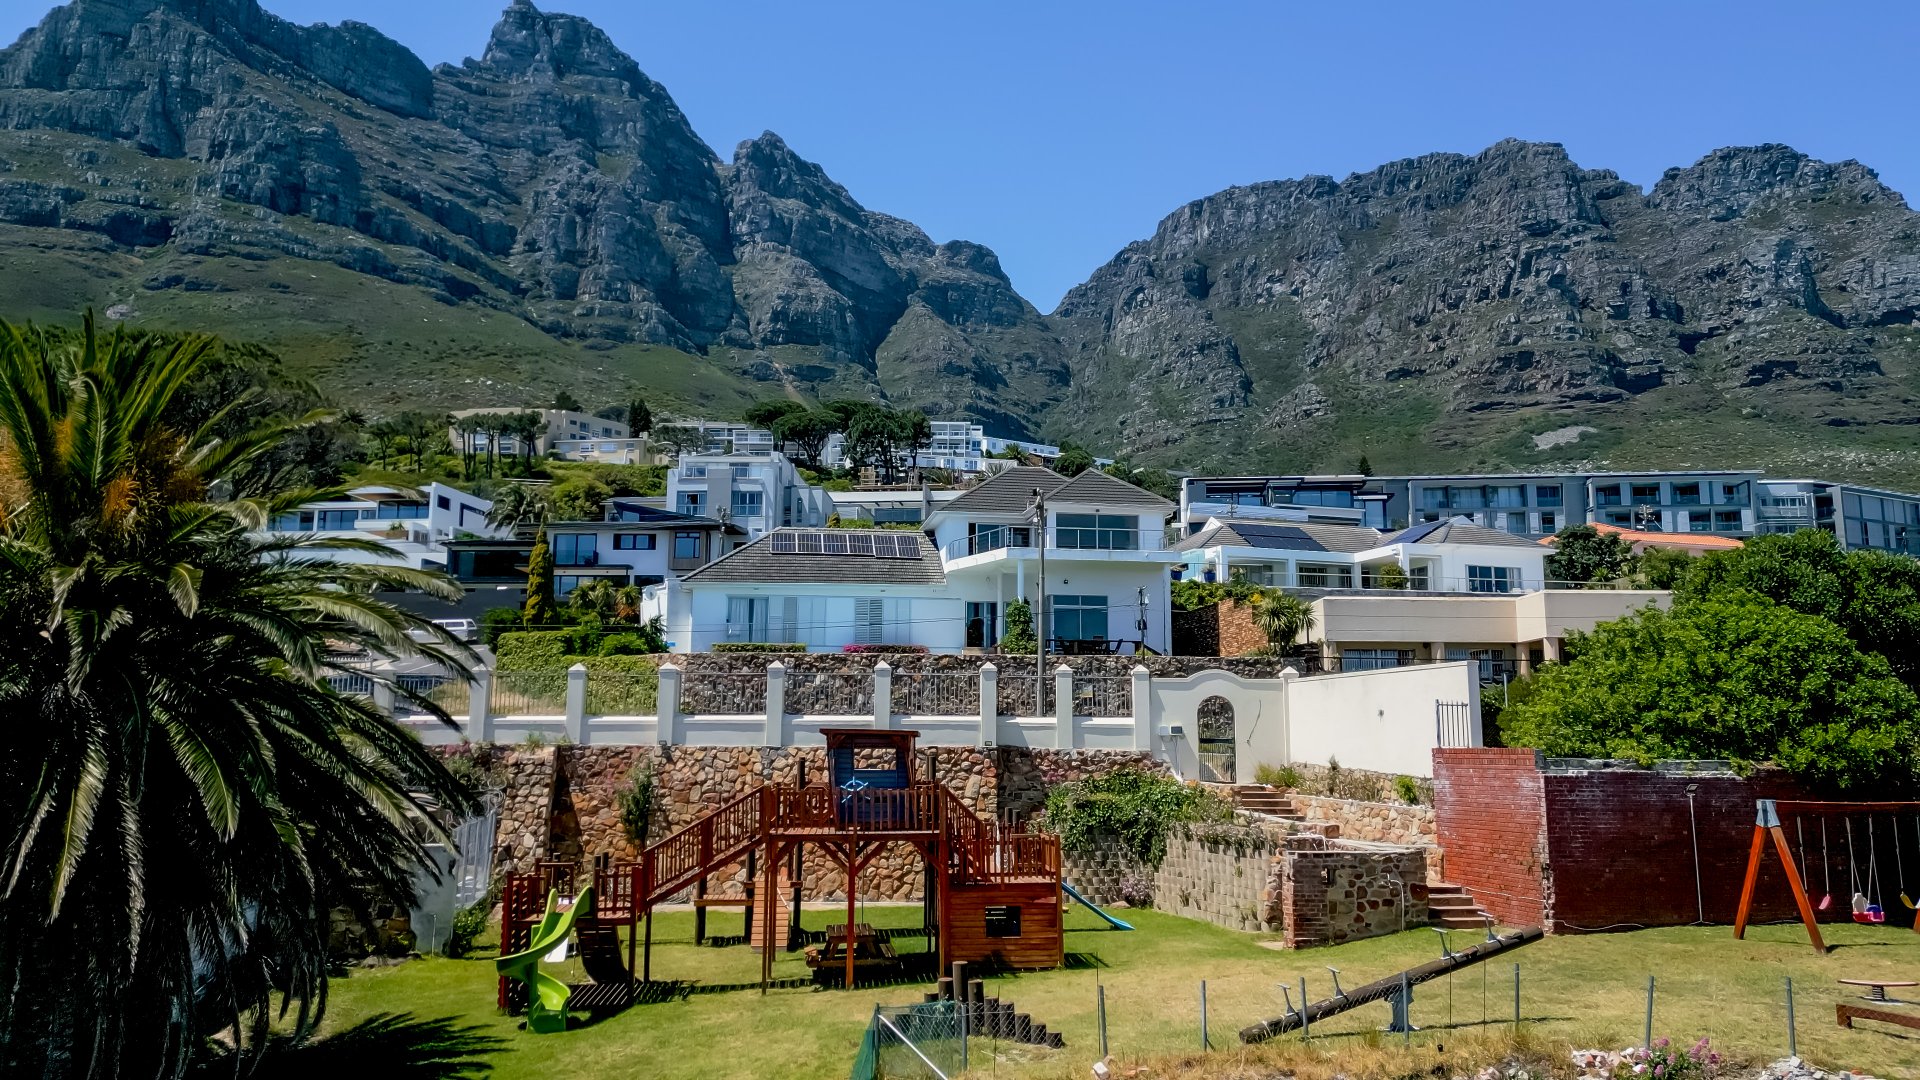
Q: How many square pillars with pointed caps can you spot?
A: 10